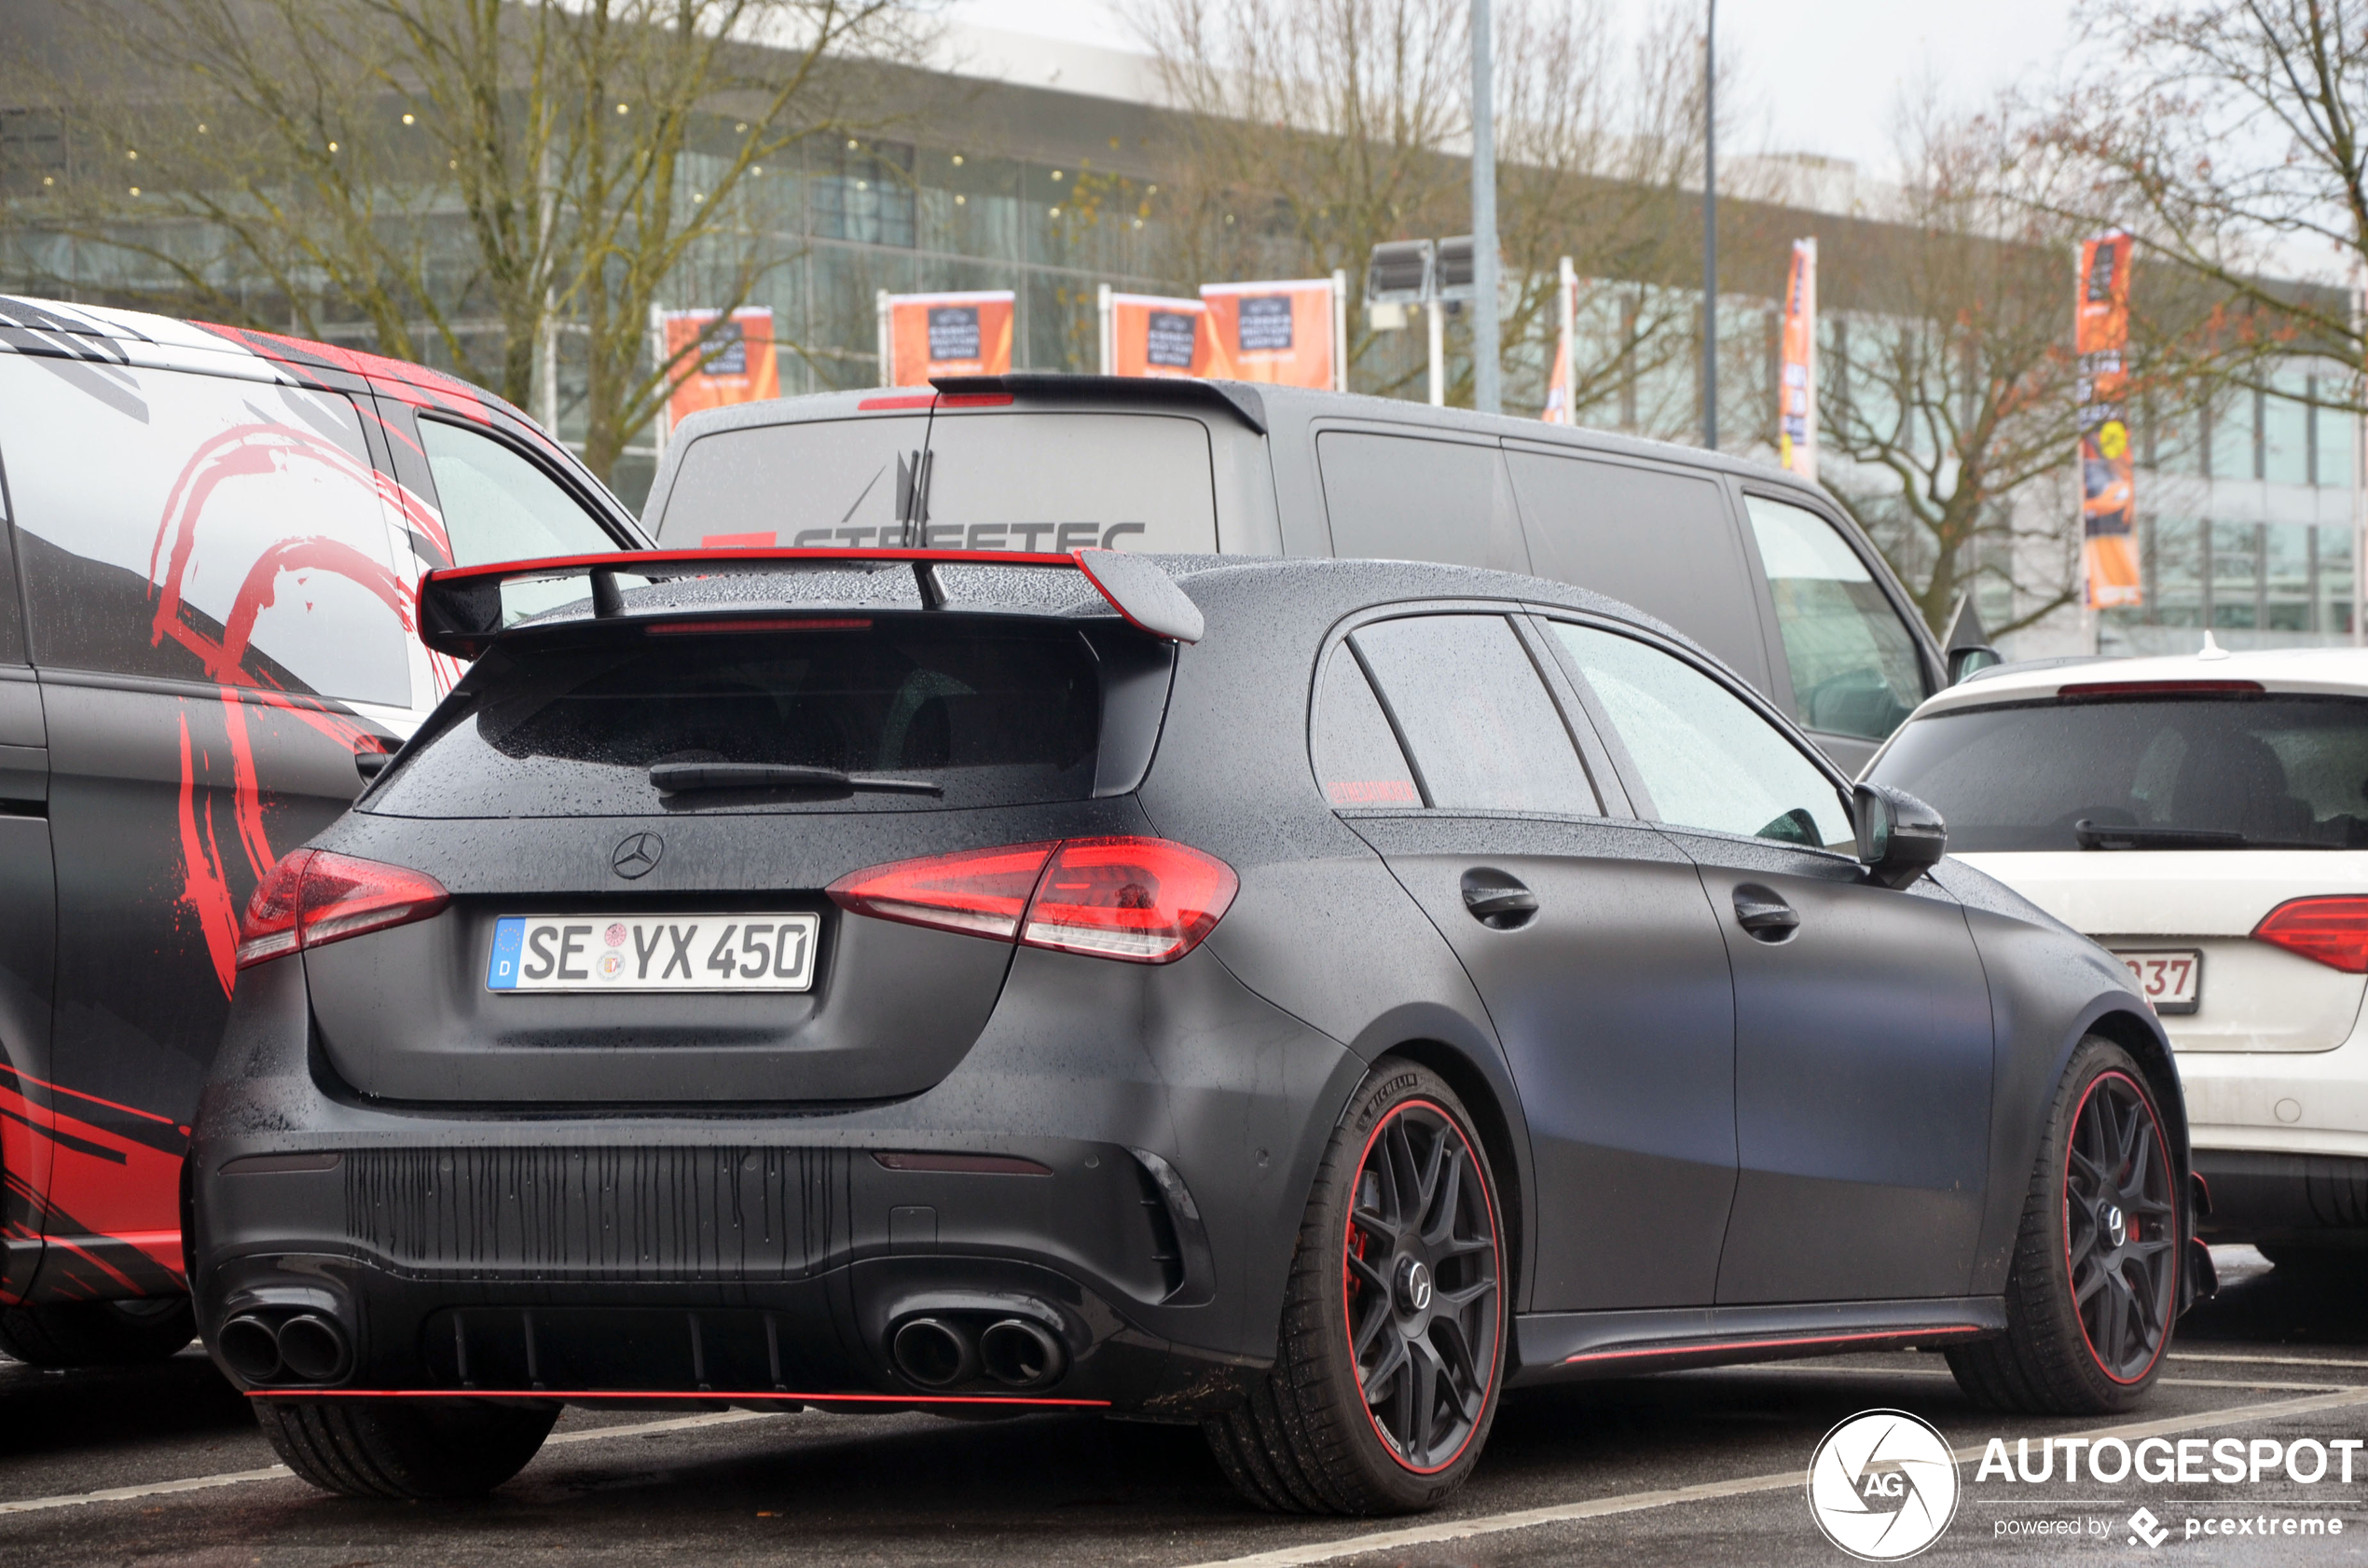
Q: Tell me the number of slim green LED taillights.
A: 0